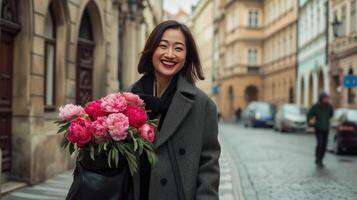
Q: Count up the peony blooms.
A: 9